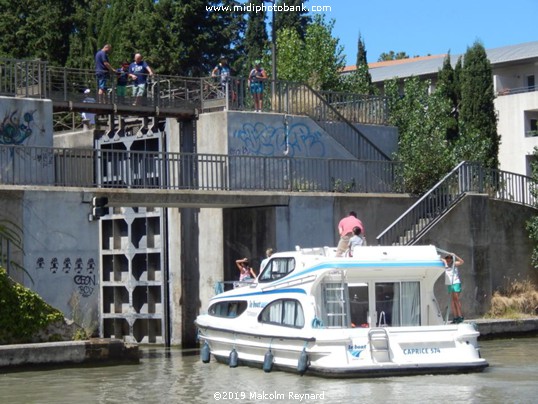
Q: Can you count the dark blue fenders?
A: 4